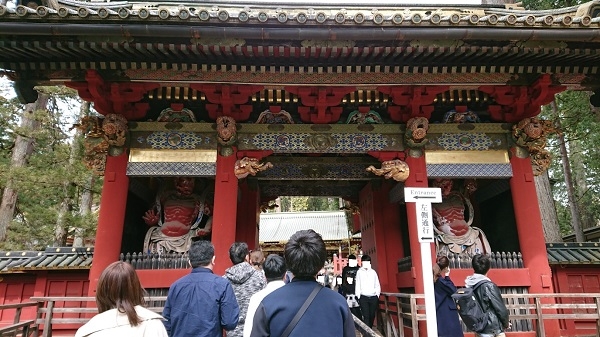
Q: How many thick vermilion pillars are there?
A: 4